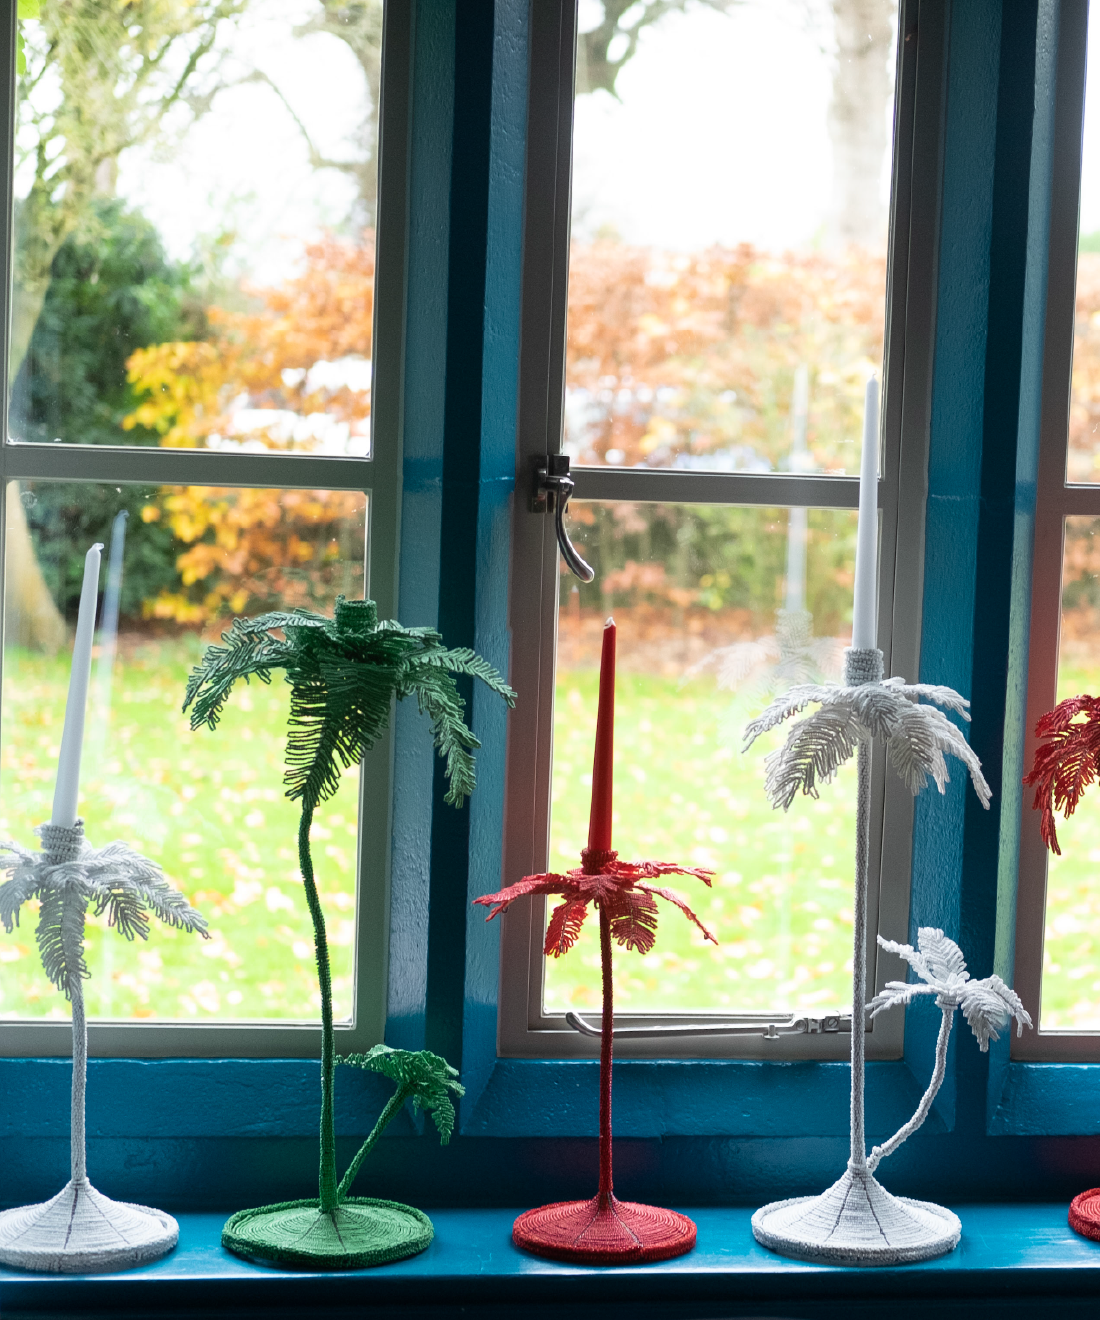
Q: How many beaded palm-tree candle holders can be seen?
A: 5